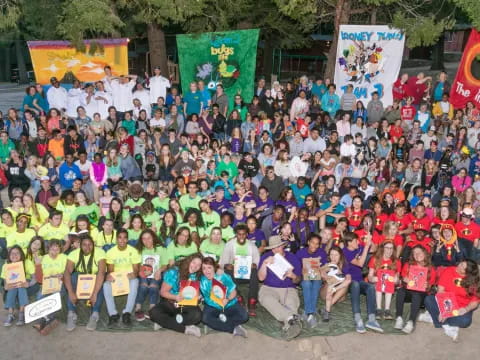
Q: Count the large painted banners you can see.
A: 4